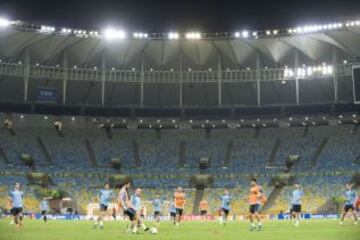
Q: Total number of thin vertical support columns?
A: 9